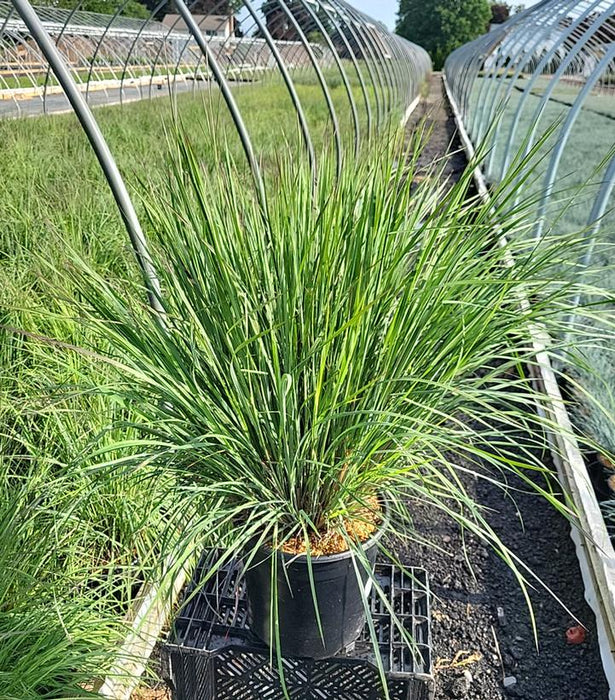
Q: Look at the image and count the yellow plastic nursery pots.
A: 0